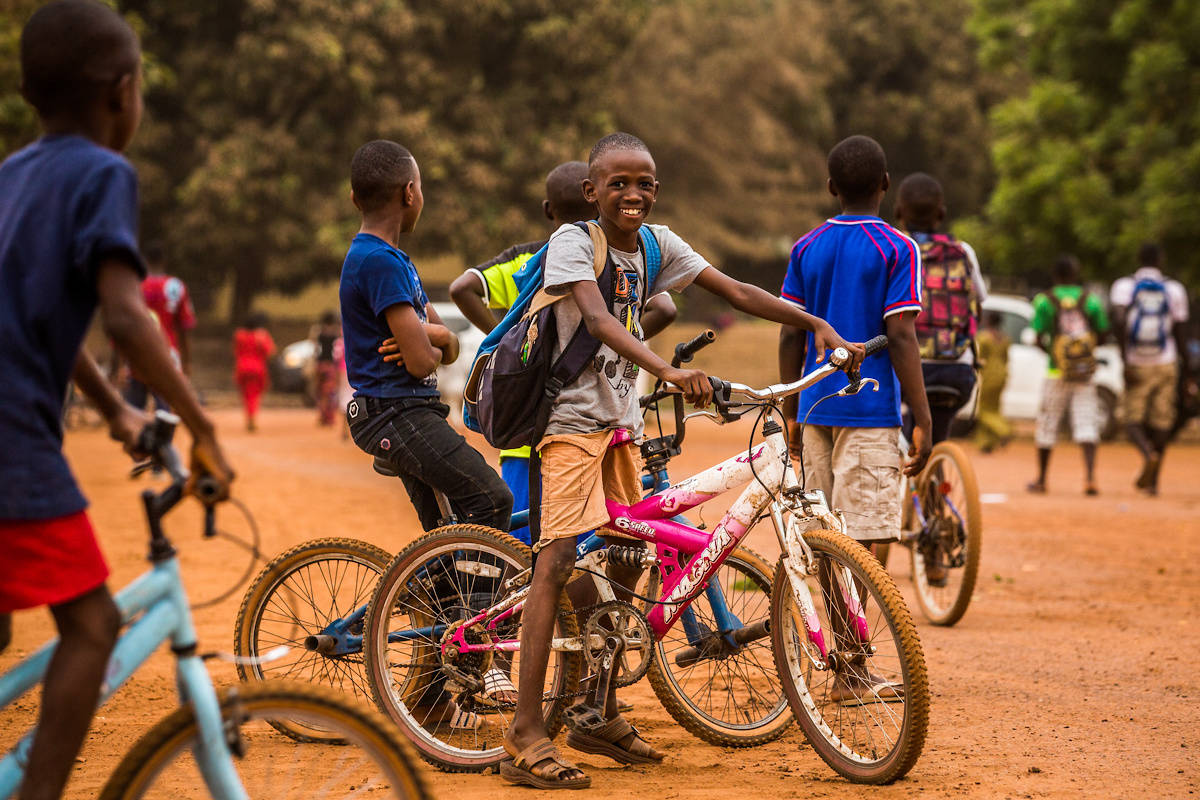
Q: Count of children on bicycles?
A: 4